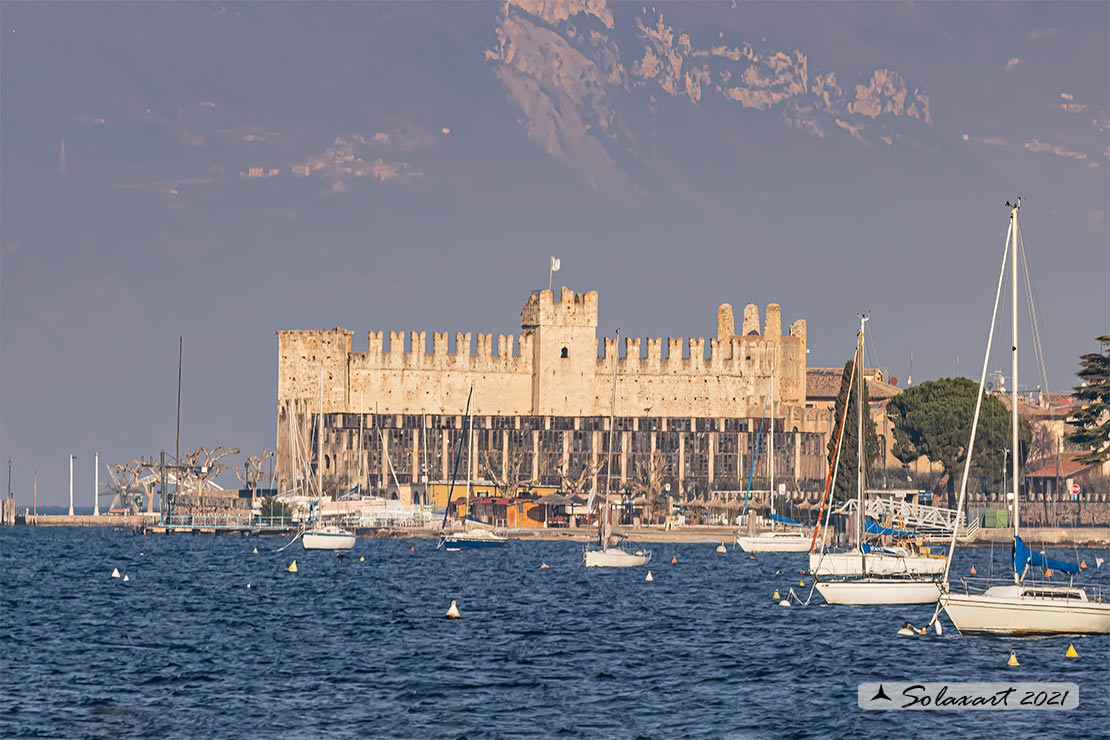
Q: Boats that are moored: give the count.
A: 7